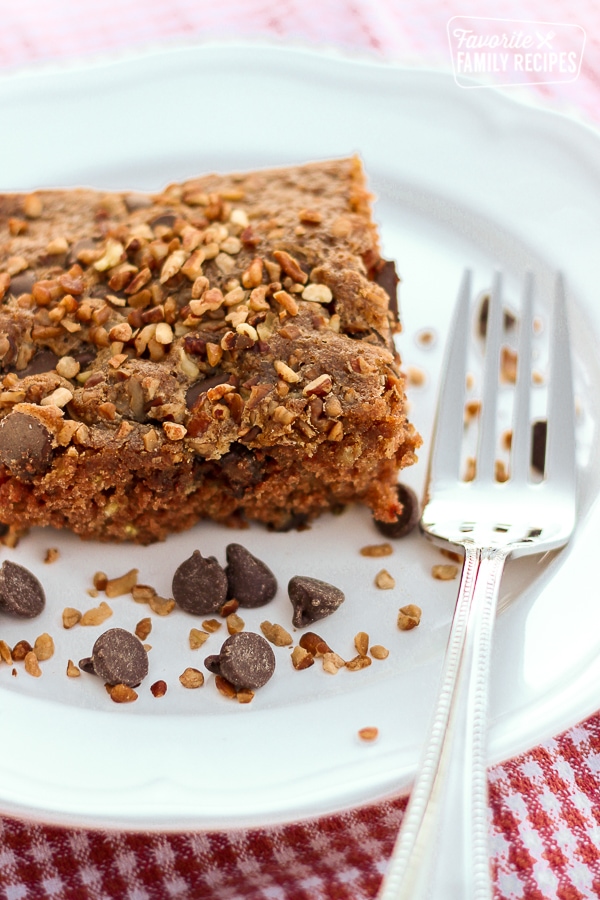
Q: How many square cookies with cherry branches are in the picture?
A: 0